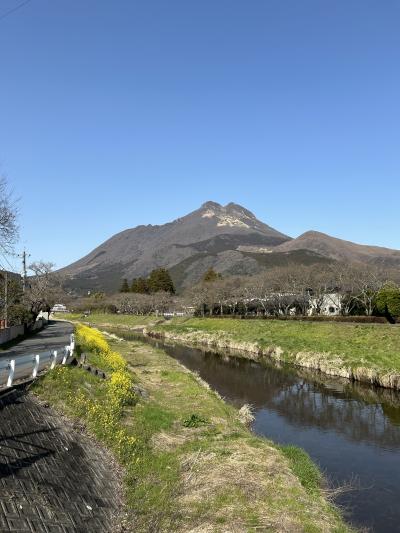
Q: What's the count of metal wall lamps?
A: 0